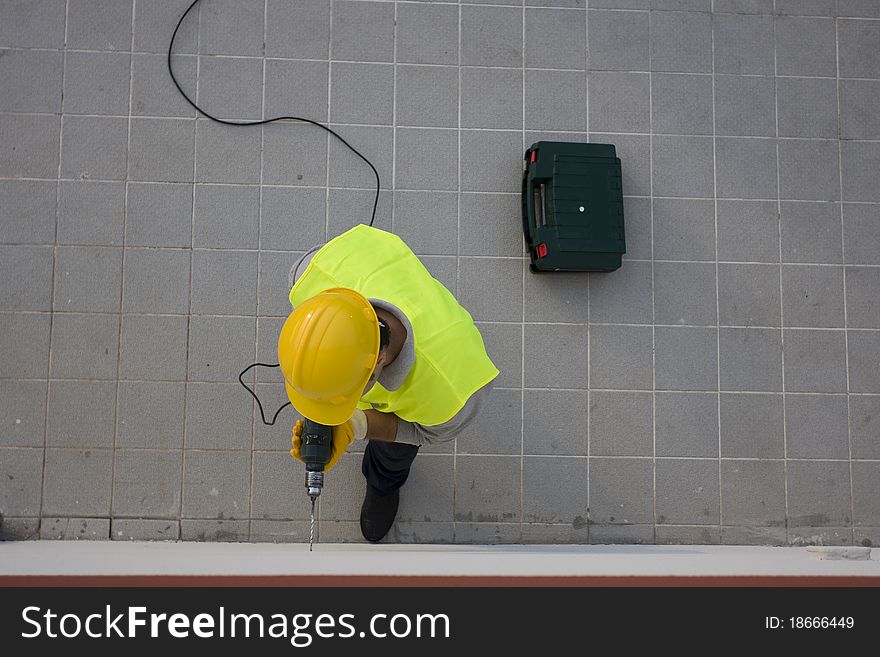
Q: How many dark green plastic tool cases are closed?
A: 1